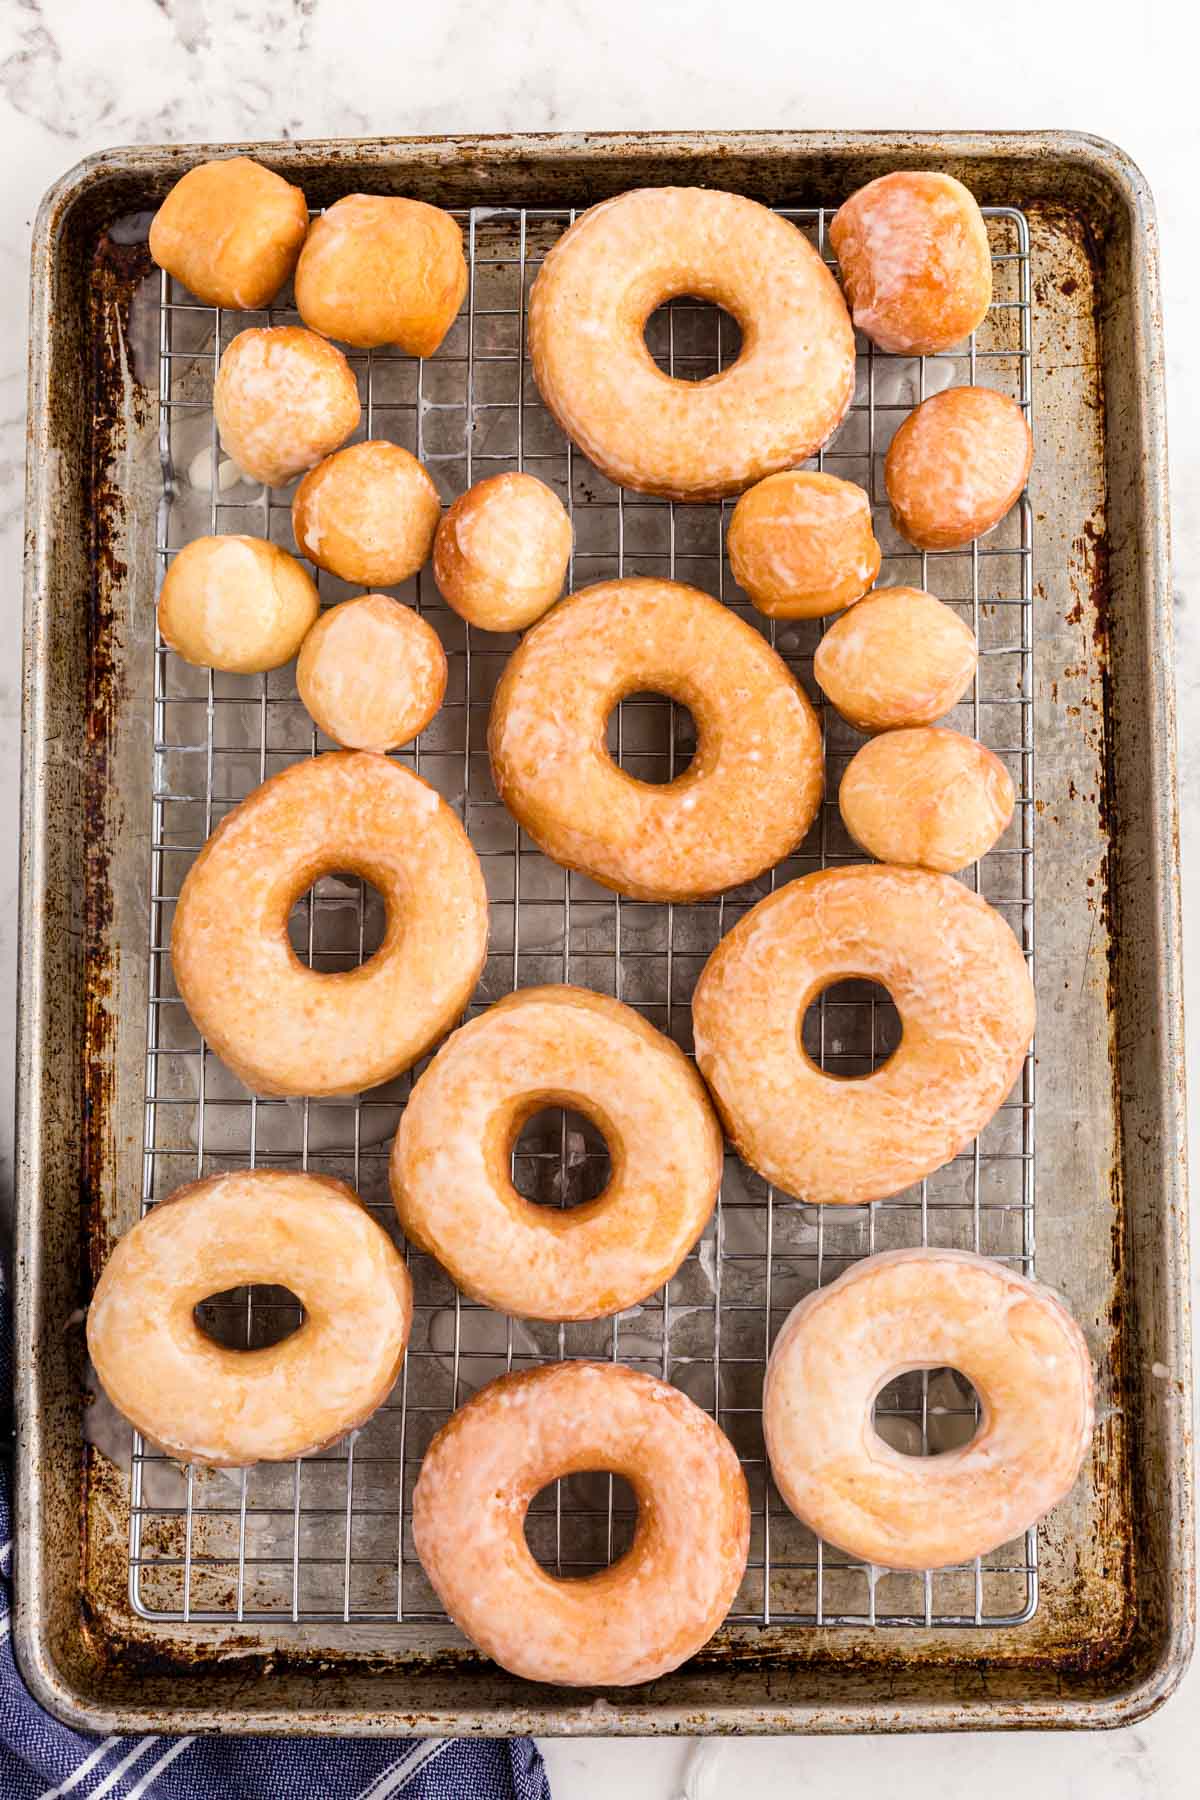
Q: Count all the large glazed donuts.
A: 8